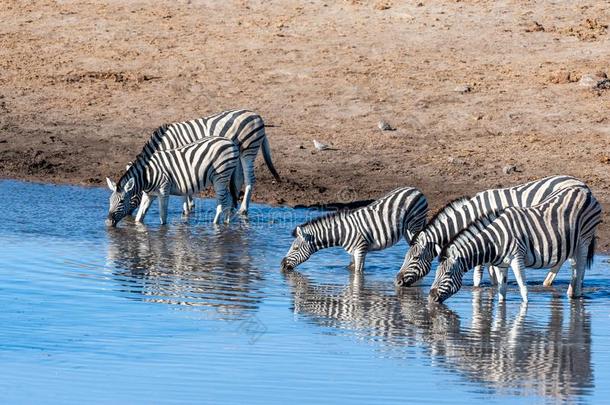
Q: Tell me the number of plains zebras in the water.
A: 5